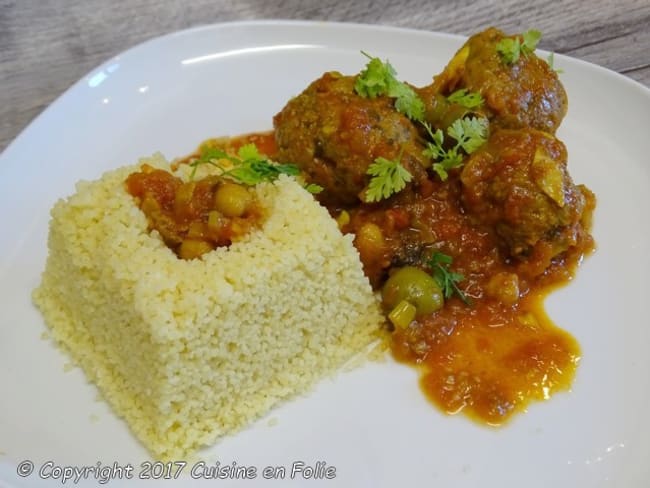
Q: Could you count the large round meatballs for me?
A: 3